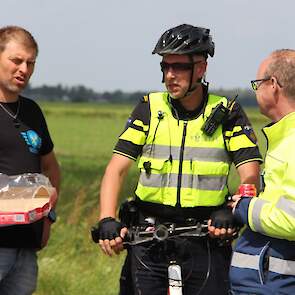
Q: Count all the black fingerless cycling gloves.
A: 2